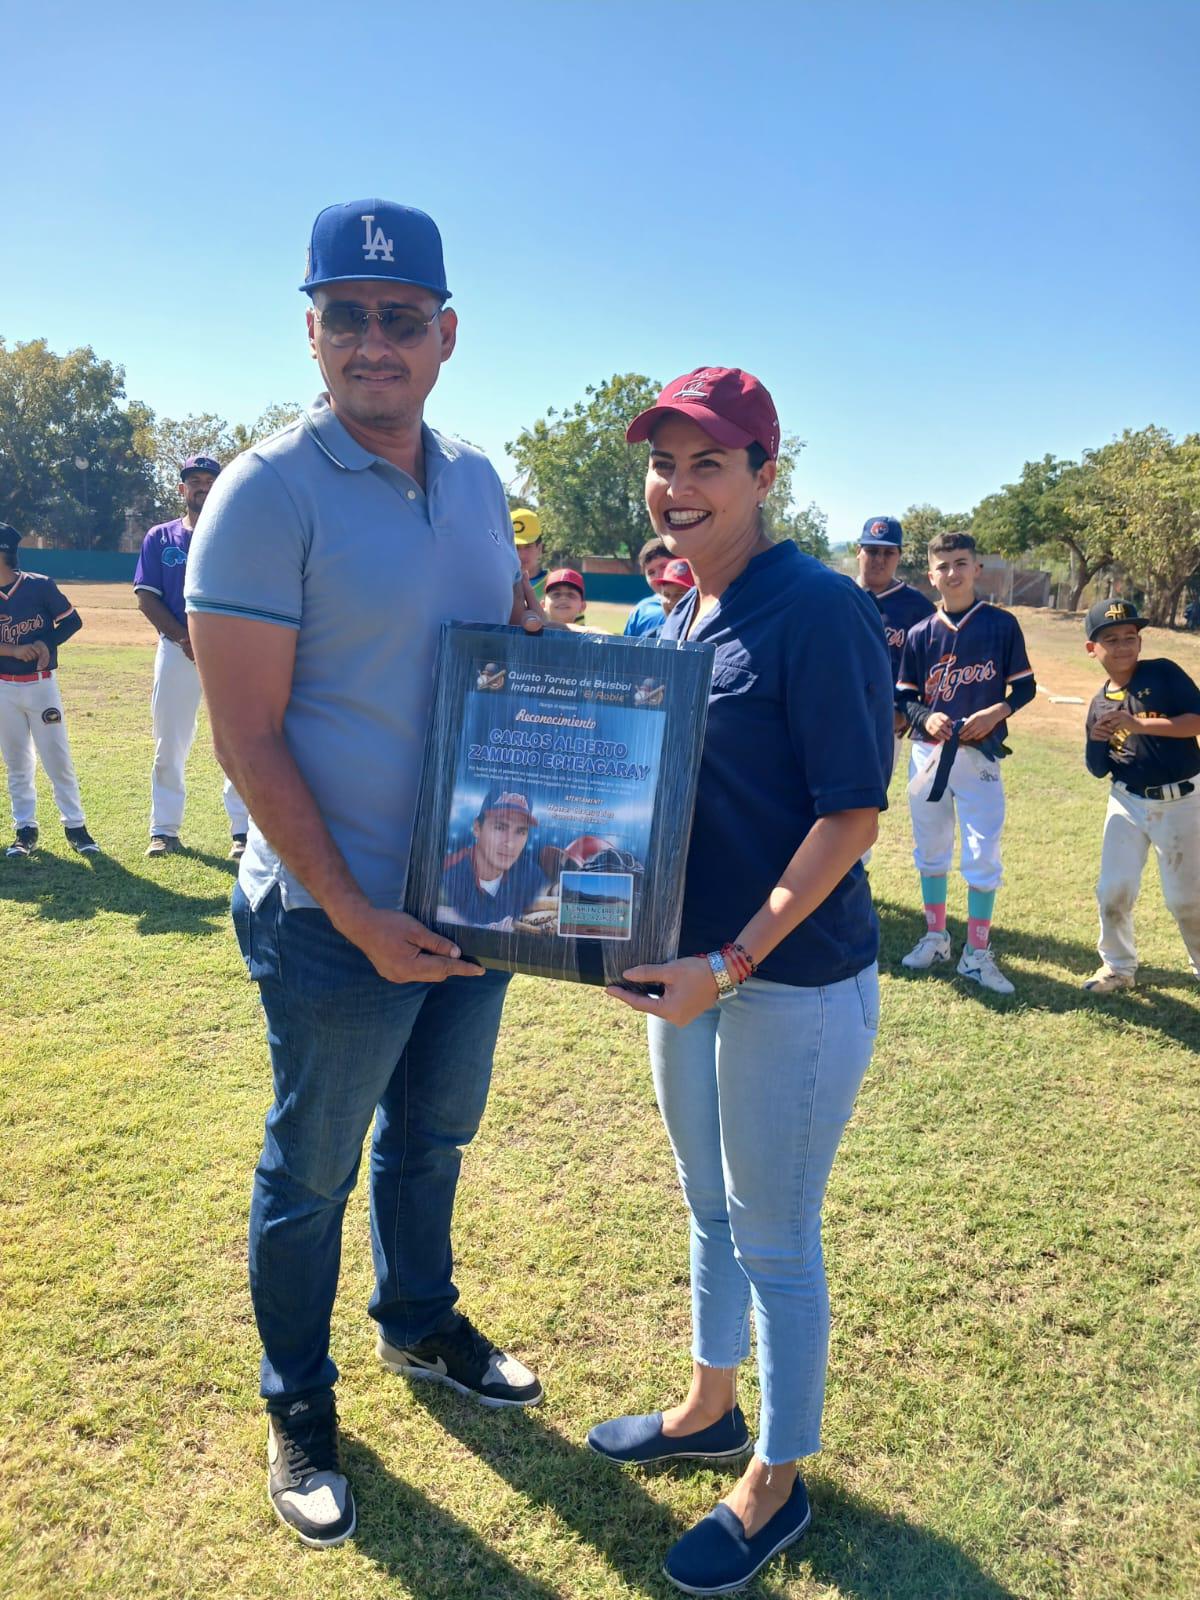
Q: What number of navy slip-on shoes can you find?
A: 2